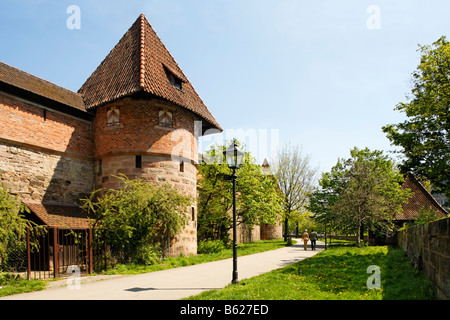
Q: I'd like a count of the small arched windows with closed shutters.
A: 2